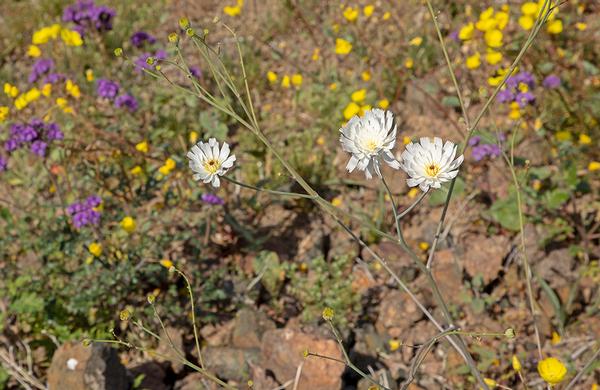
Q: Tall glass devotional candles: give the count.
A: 0